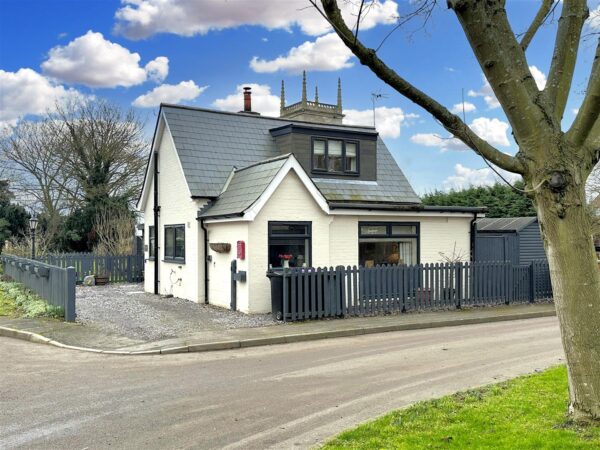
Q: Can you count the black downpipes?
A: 3